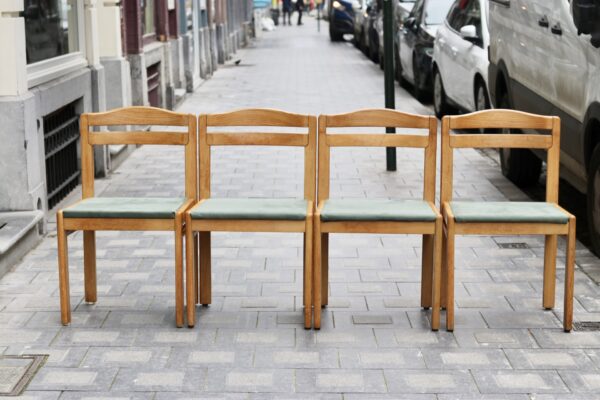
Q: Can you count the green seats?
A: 4